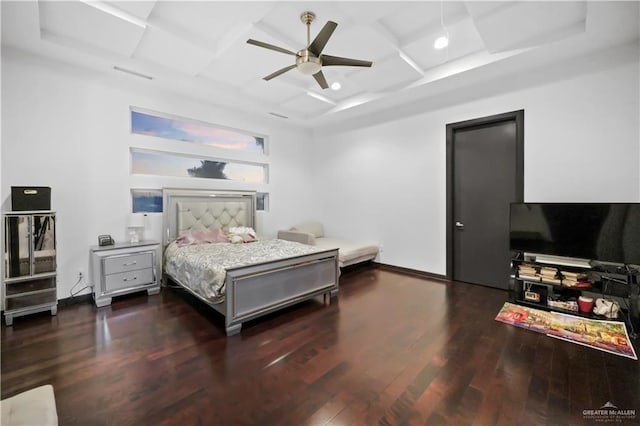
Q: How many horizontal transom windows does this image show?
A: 3